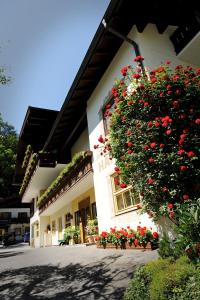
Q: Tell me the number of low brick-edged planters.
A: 1